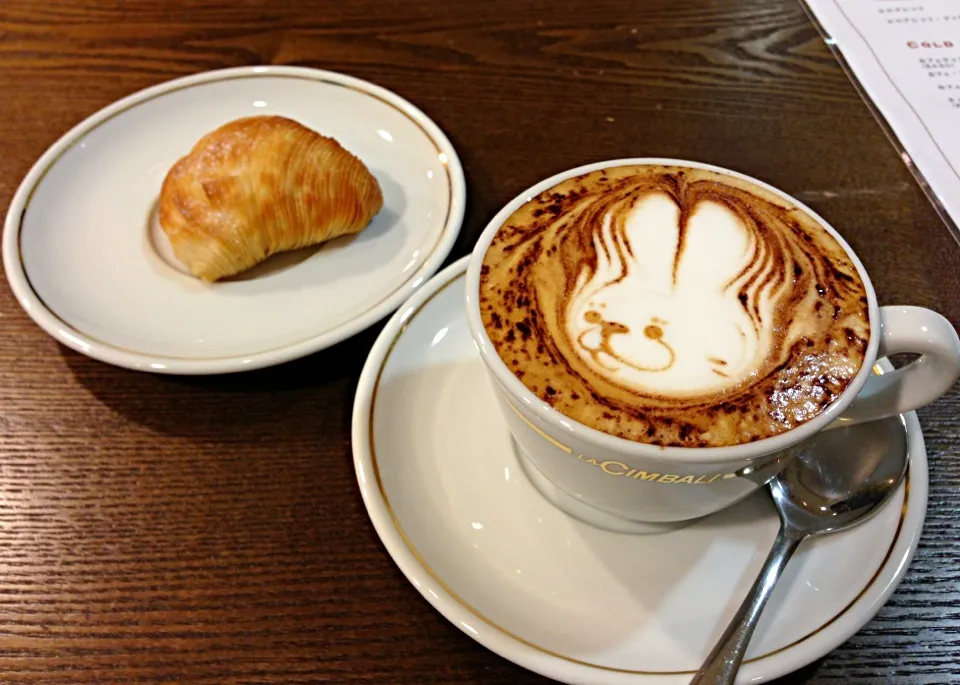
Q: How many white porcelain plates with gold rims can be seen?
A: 2